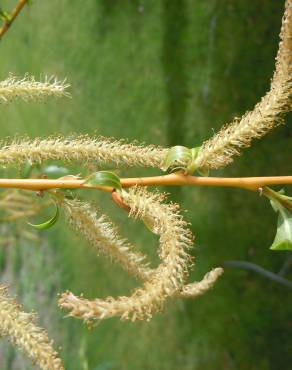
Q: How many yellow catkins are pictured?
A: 6